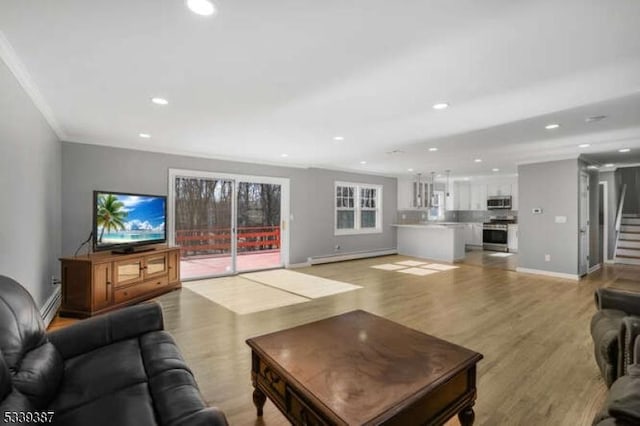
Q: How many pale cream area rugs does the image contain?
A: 0